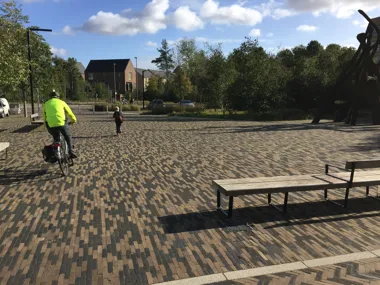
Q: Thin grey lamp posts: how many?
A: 2